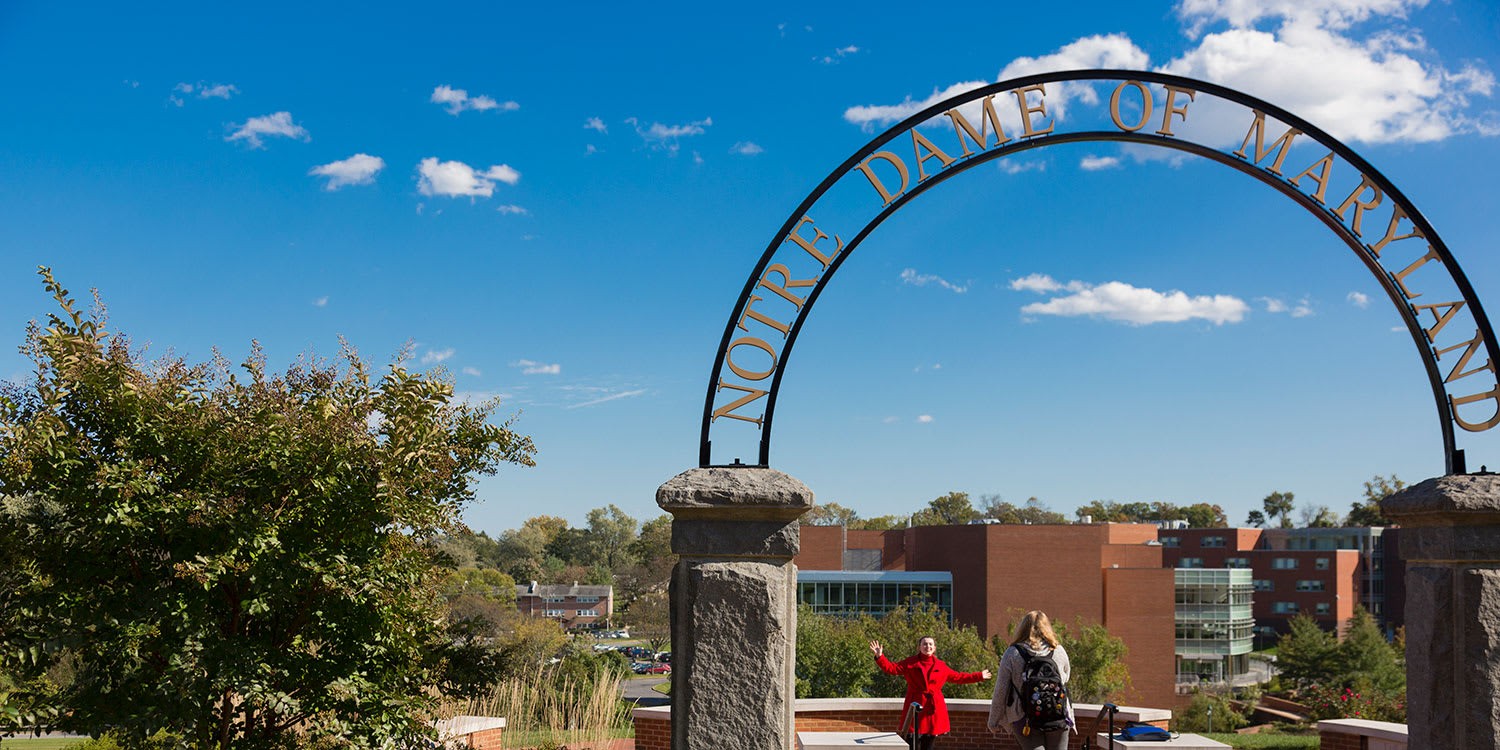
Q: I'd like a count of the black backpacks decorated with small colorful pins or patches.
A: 1